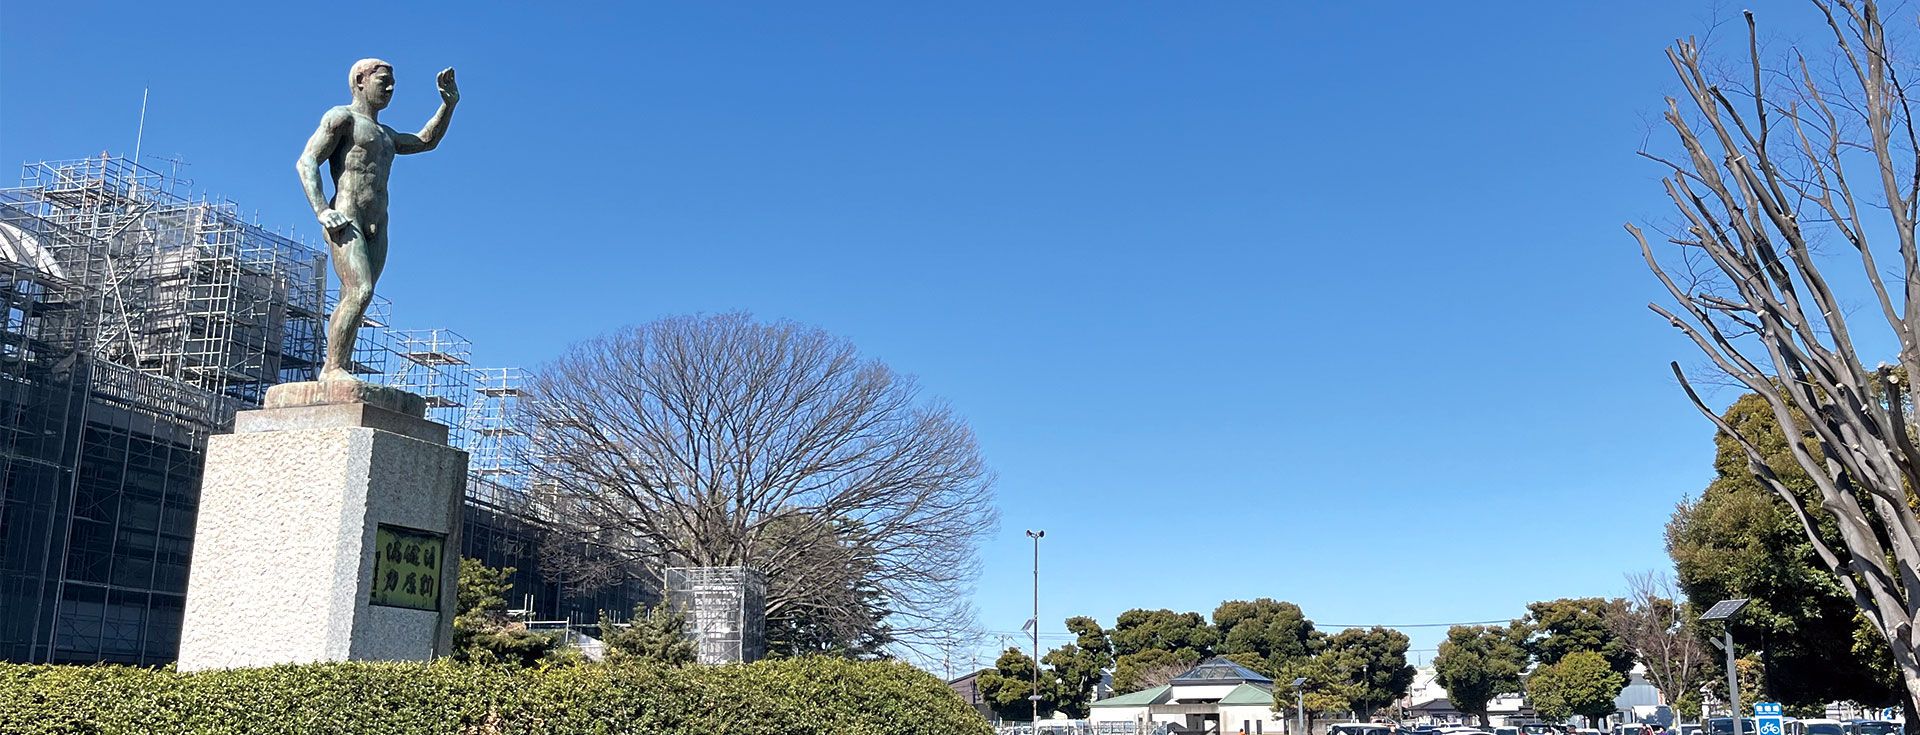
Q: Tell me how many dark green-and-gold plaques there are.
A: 1